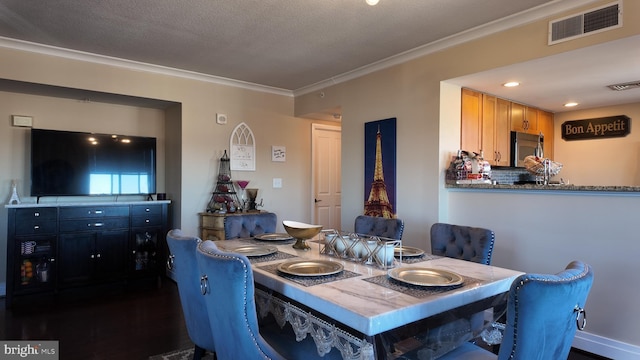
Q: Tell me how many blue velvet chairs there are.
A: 6